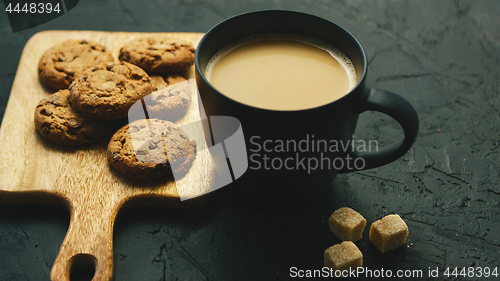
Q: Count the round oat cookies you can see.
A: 6